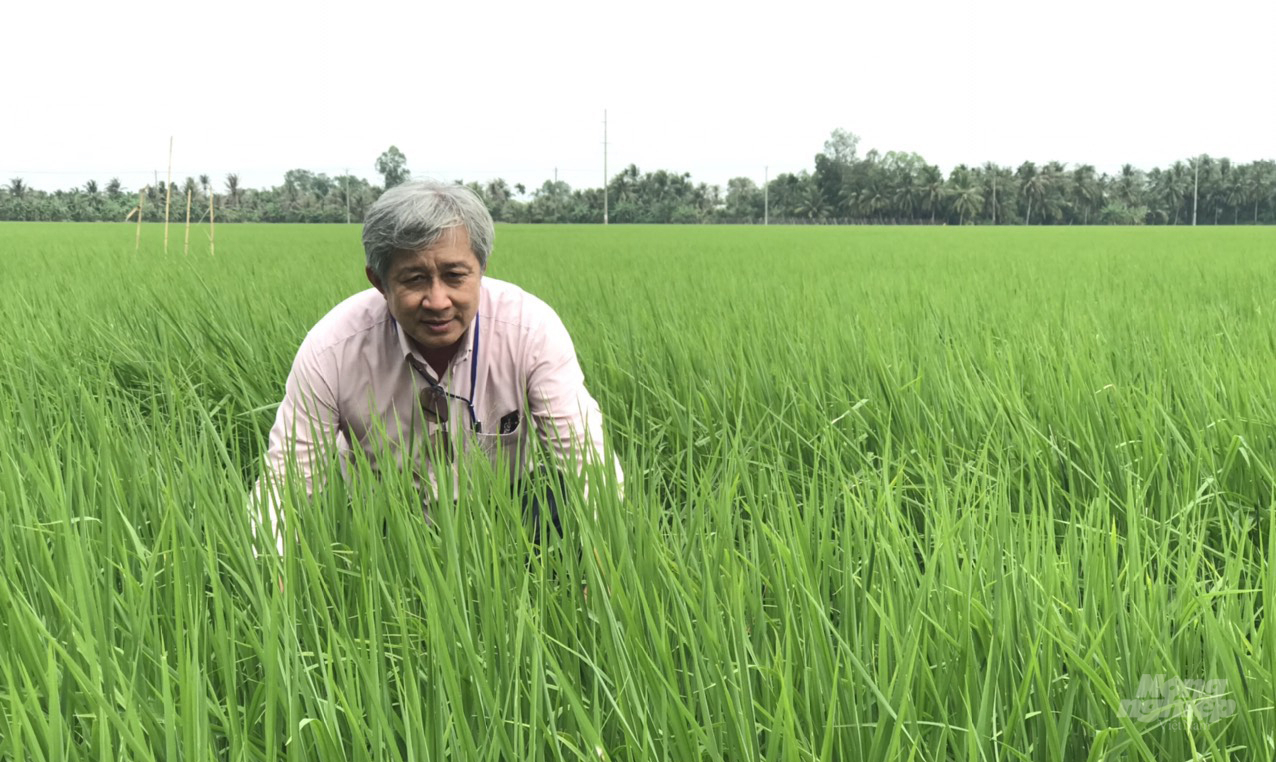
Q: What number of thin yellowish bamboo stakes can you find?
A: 4